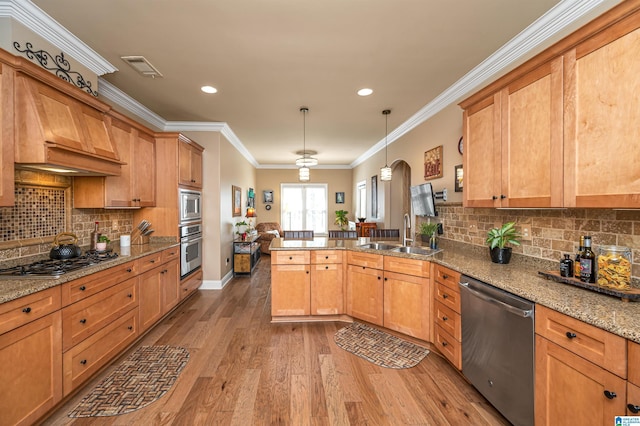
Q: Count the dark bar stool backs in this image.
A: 3